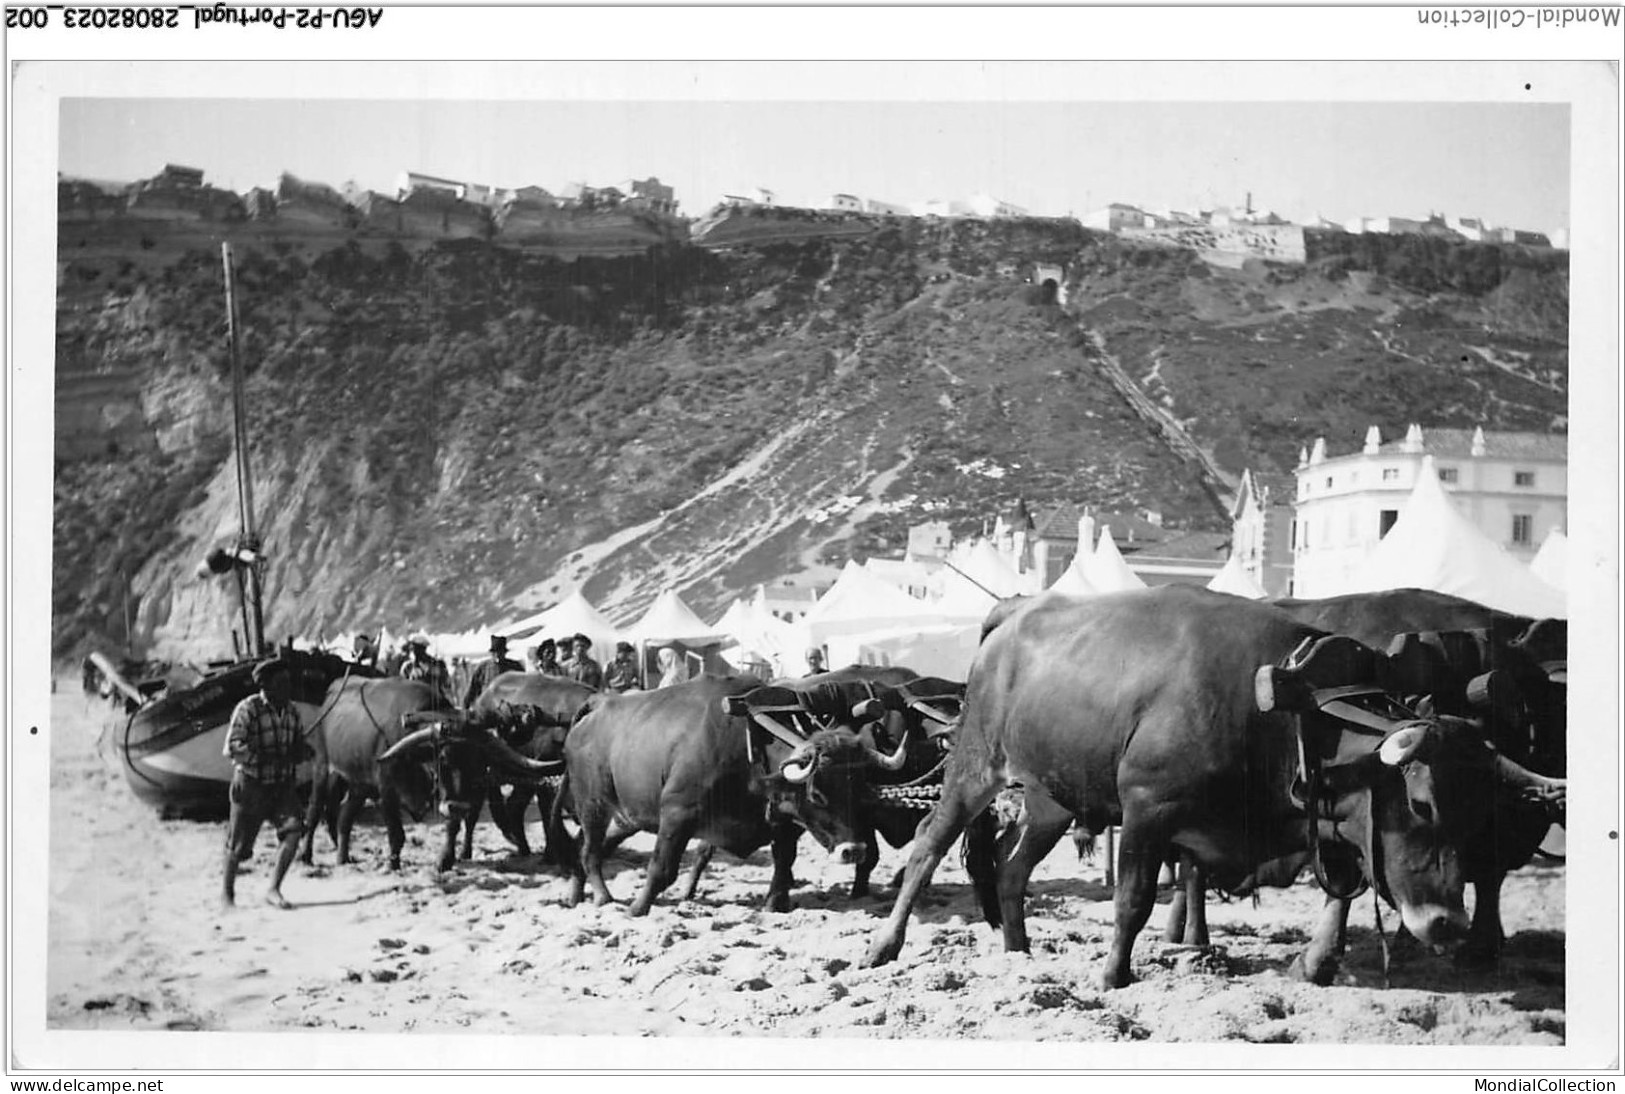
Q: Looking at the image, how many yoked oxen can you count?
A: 6